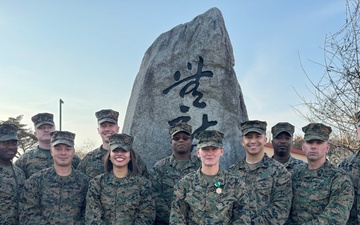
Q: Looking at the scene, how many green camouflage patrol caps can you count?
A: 10